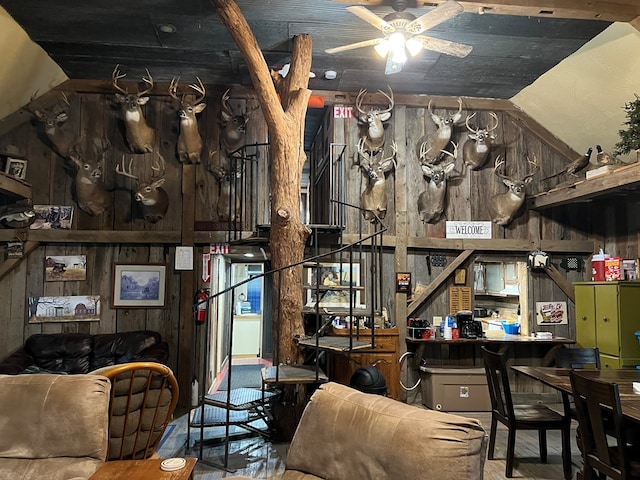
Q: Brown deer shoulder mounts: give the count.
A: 13